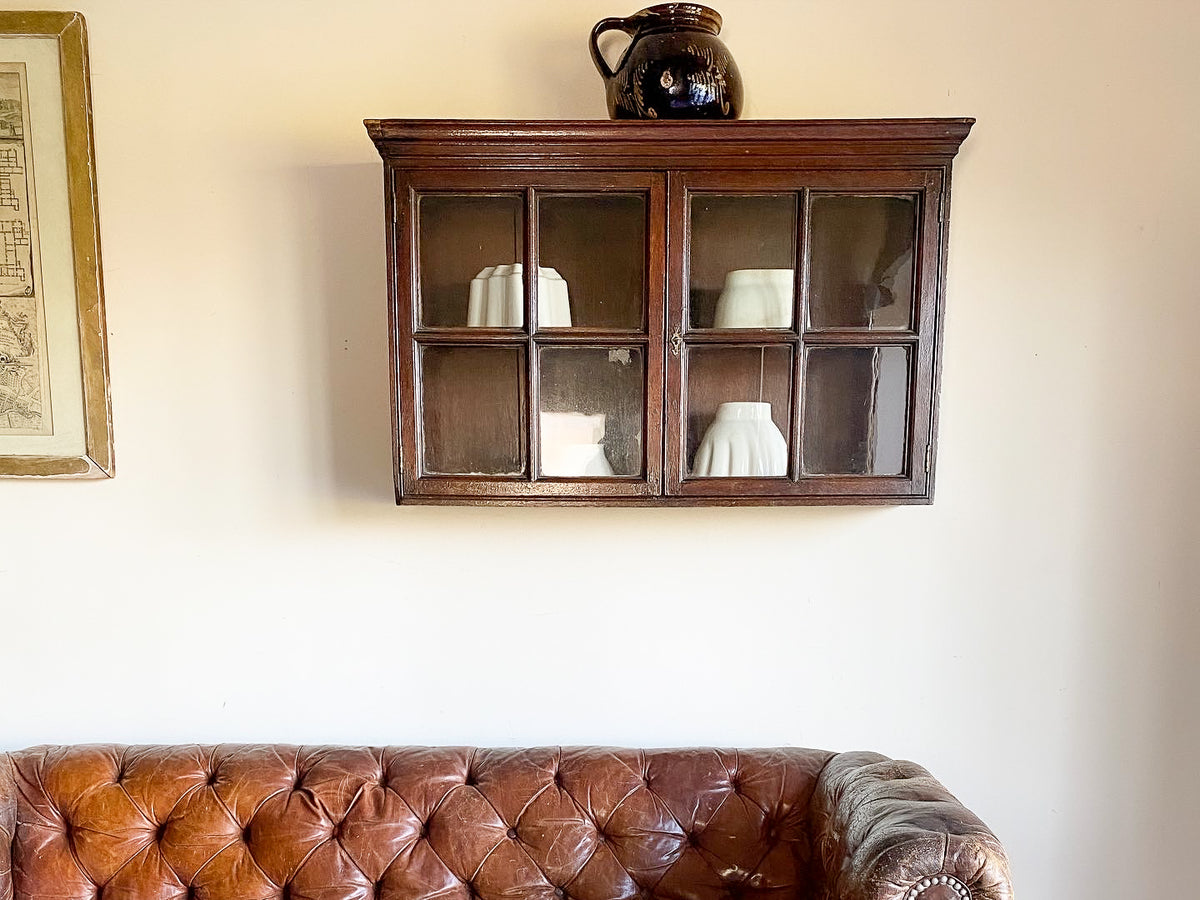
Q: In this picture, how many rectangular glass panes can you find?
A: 8